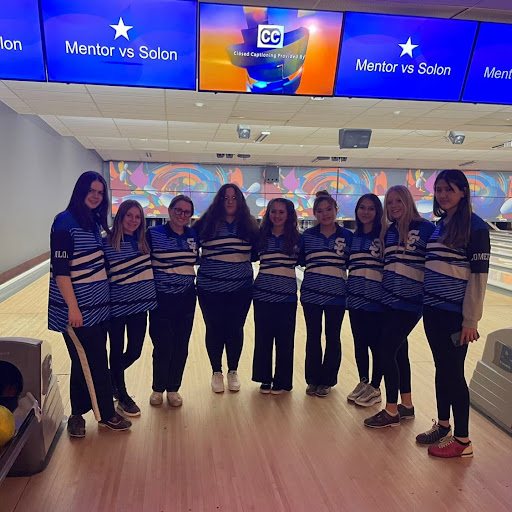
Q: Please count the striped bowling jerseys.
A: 9